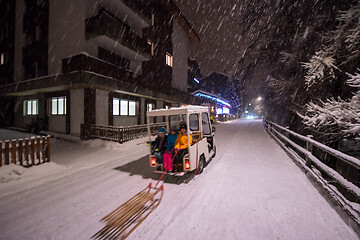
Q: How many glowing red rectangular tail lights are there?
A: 2